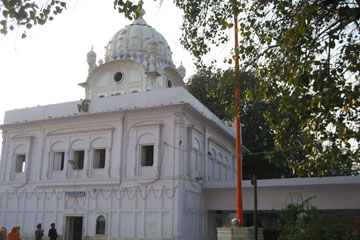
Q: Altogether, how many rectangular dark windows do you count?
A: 5